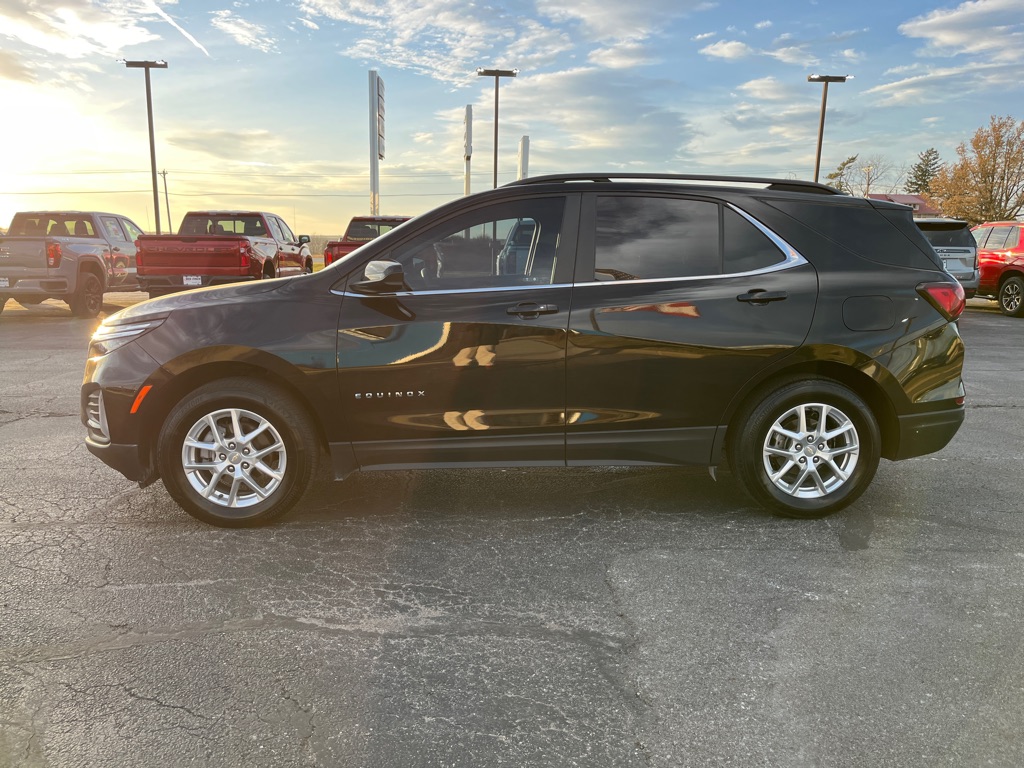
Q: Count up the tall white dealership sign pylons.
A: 3